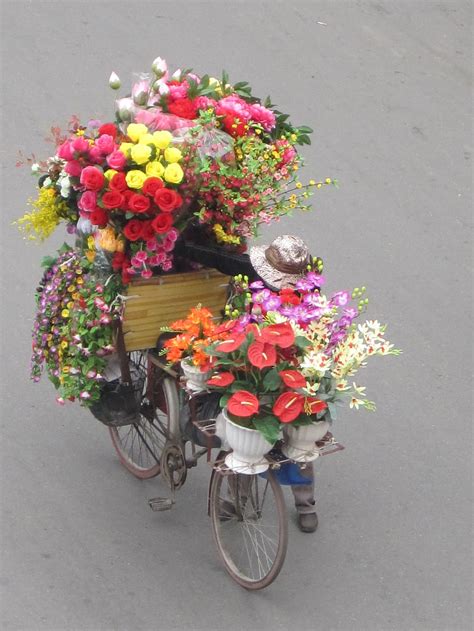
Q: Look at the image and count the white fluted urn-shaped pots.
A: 3